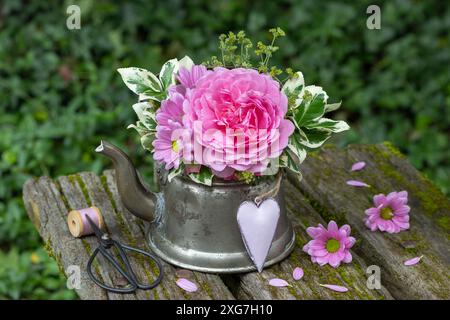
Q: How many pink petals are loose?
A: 7